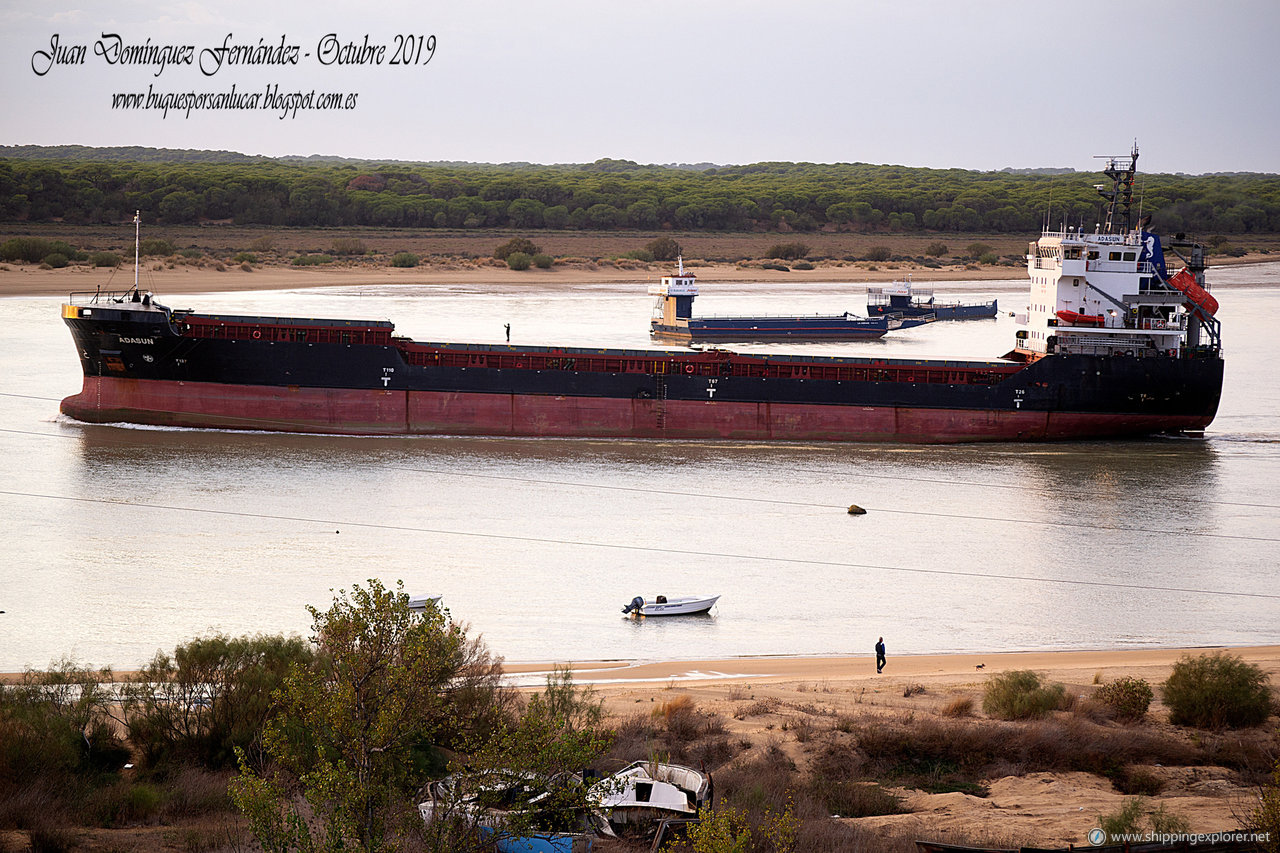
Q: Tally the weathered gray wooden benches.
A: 0